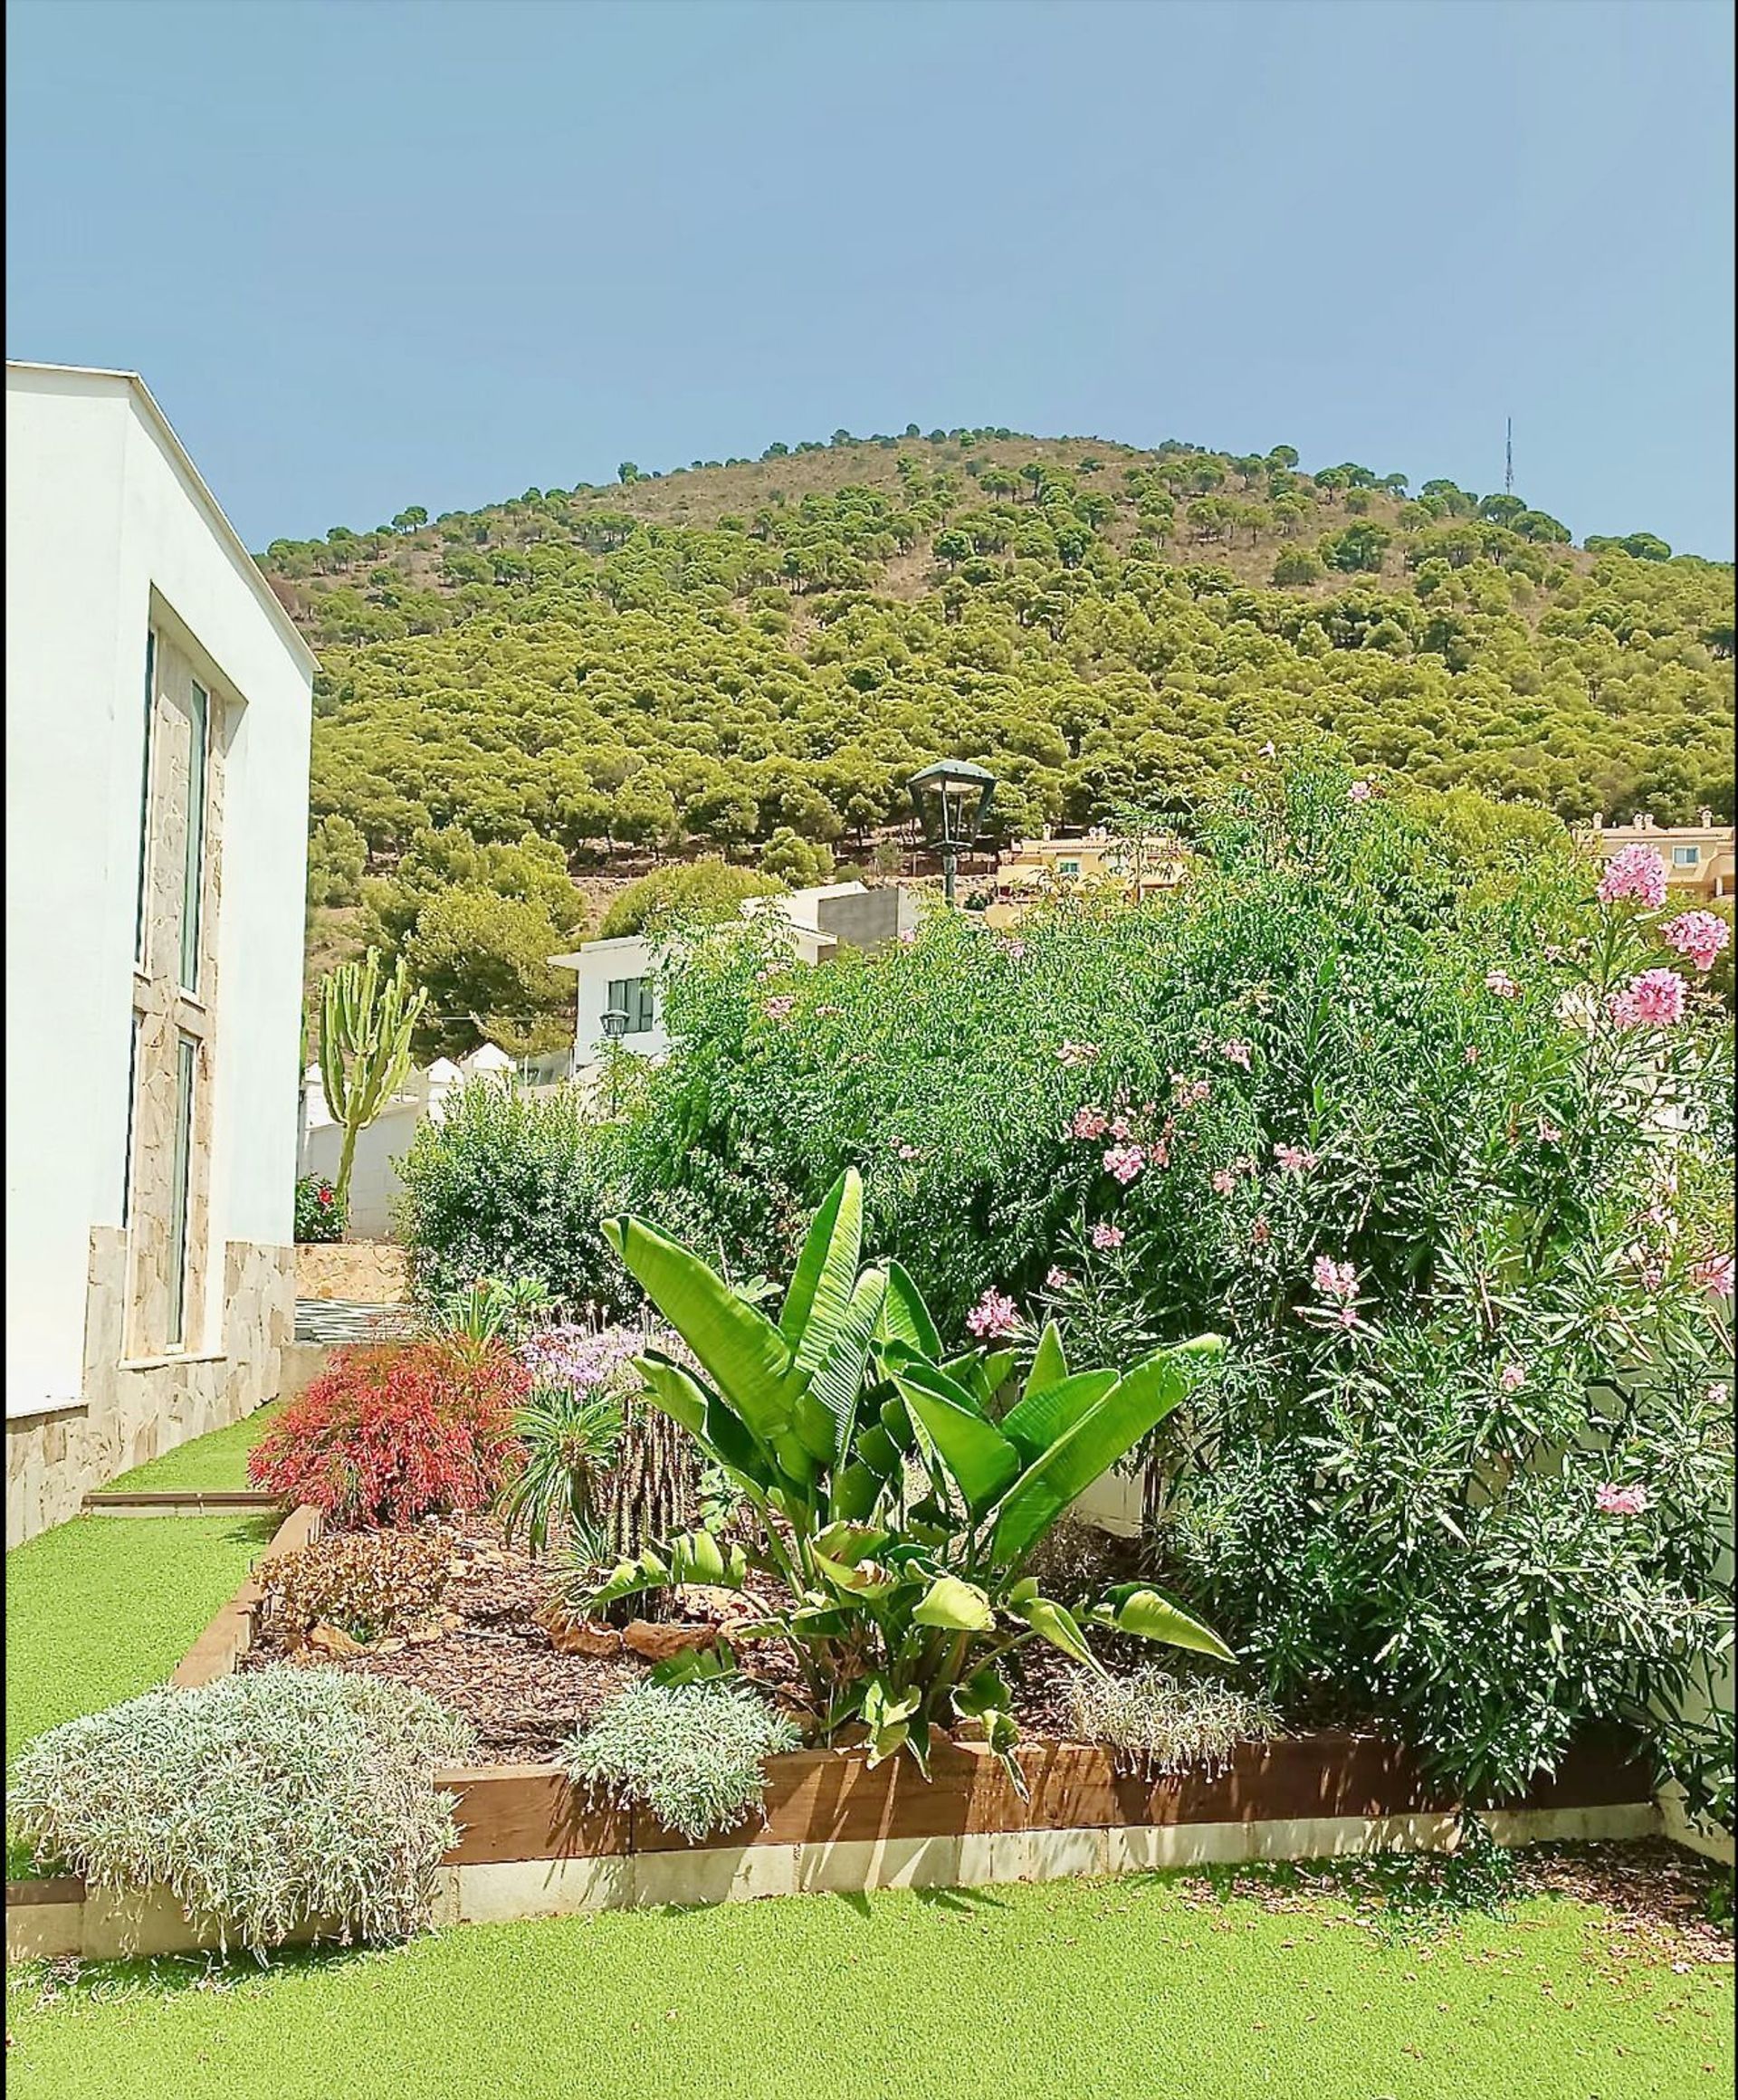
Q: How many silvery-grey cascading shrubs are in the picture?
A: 3